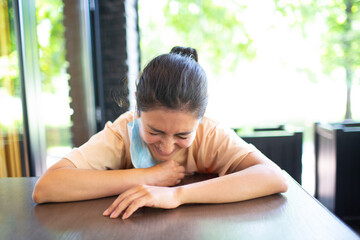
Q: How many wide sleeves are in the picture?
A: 2